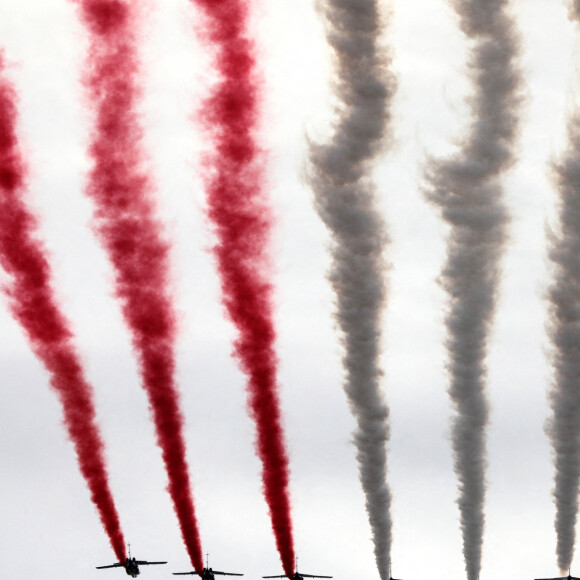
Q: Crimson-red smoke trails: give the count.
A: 3